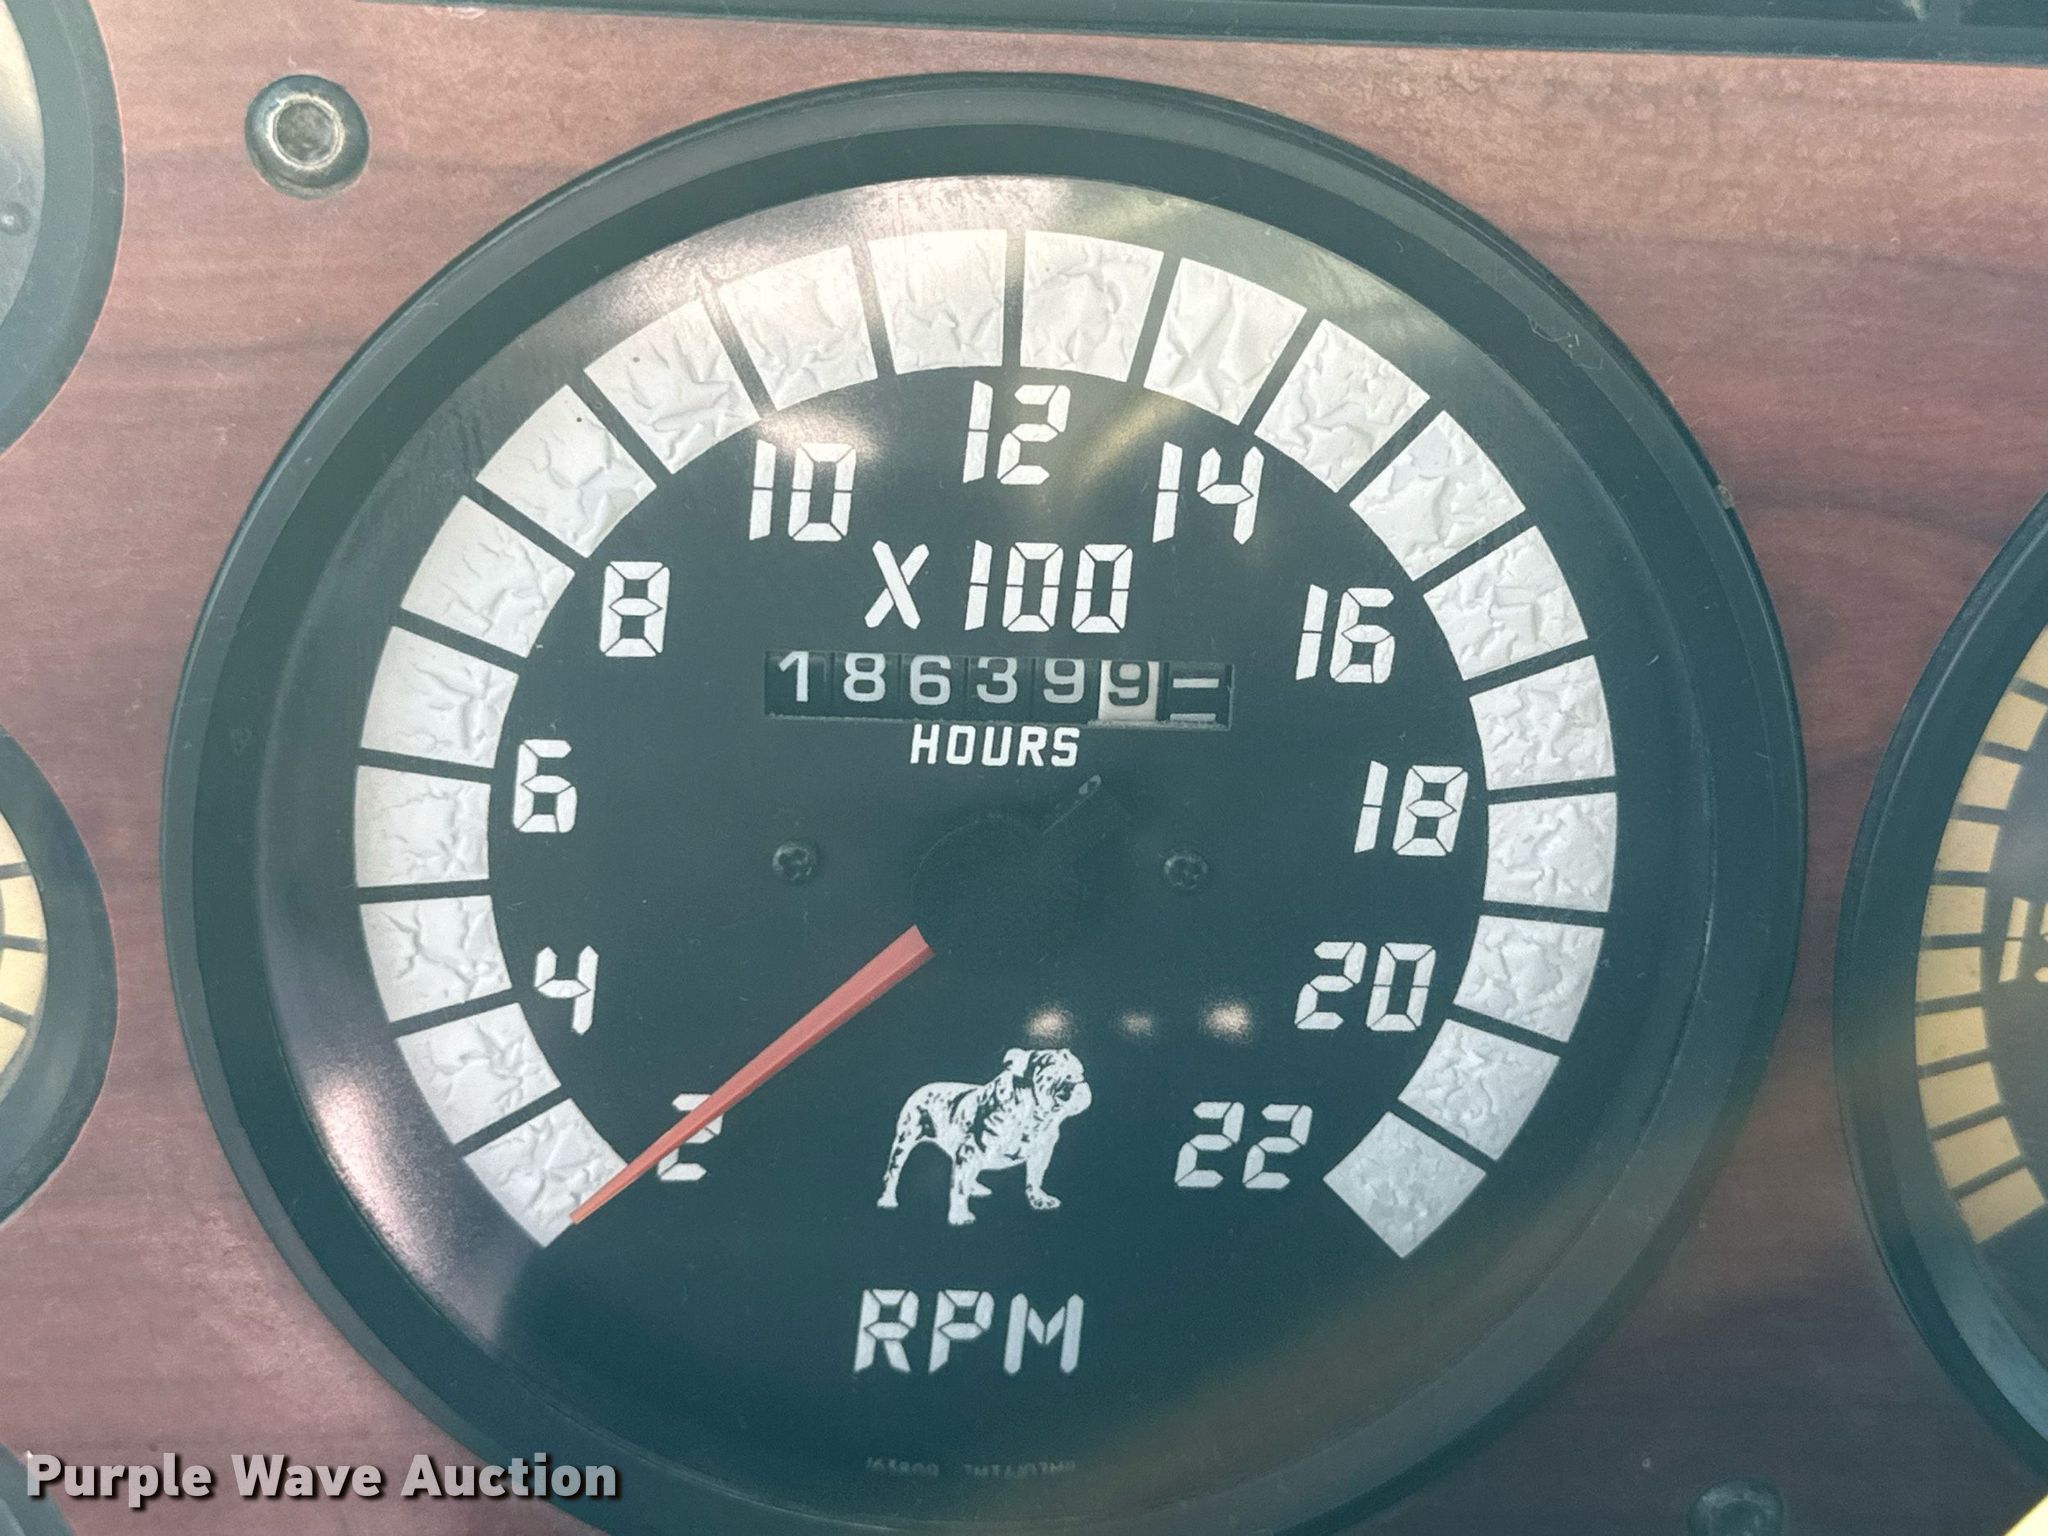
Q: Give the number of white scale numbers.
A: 11